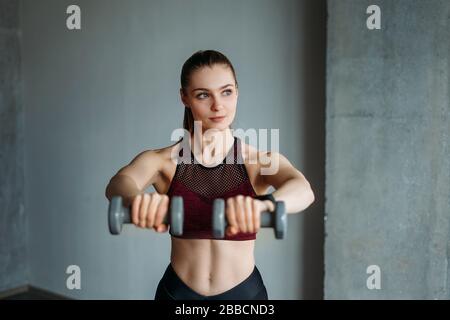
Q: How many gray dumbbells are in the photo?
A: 2